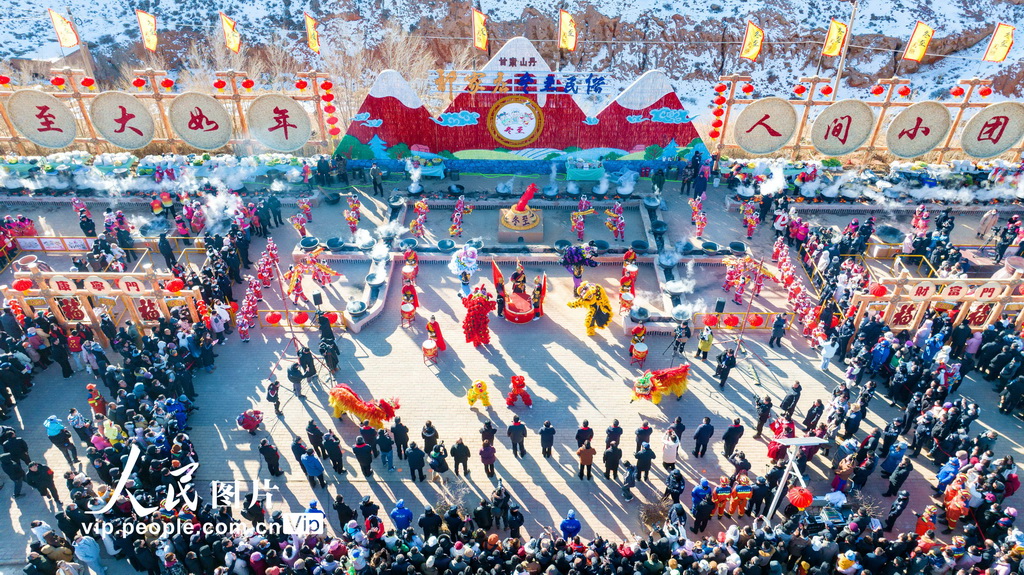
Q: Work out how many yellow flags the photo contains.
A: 10